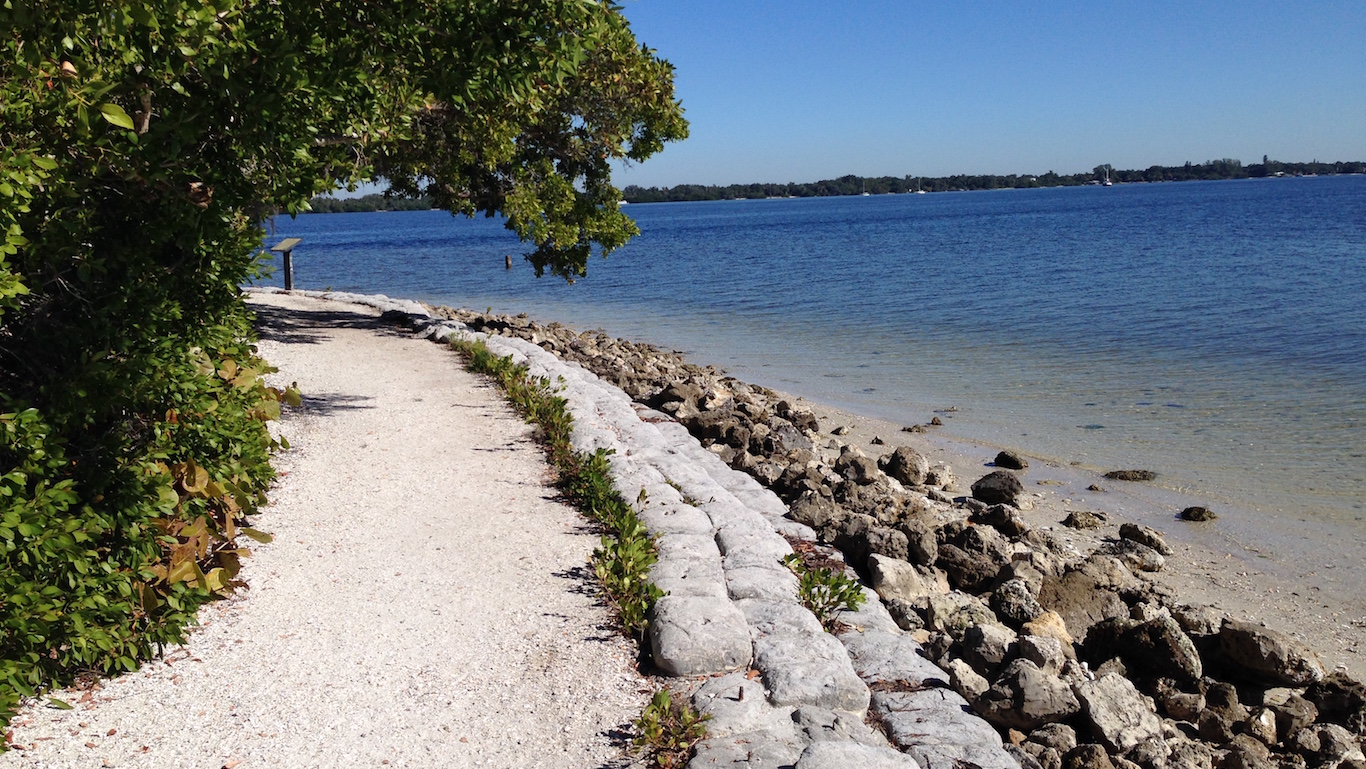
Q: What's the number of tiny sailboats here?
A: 3